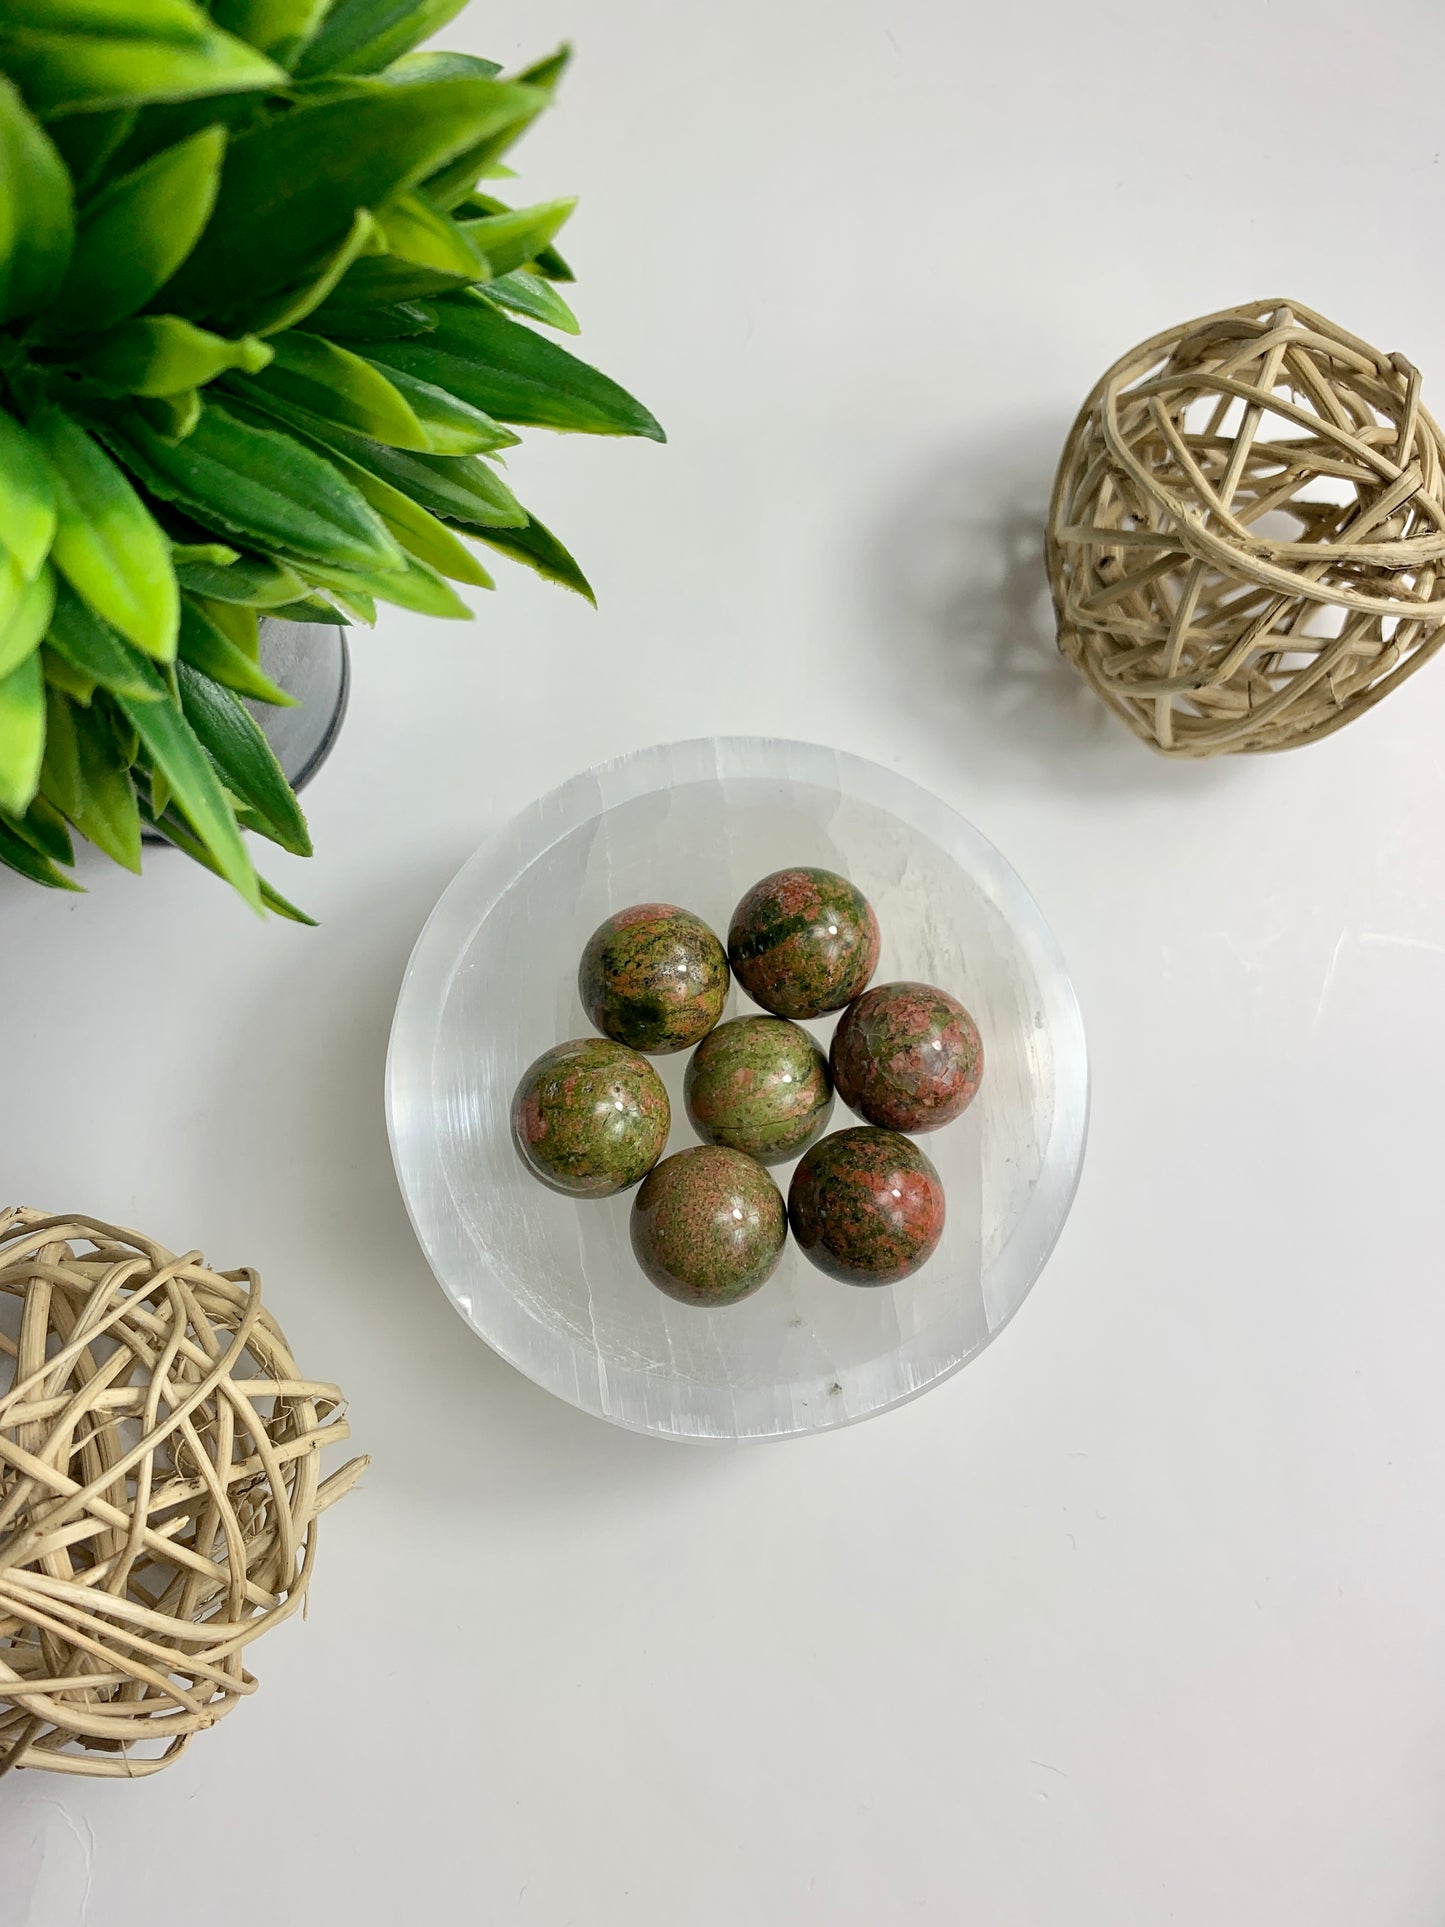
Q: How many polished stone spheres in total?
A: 7